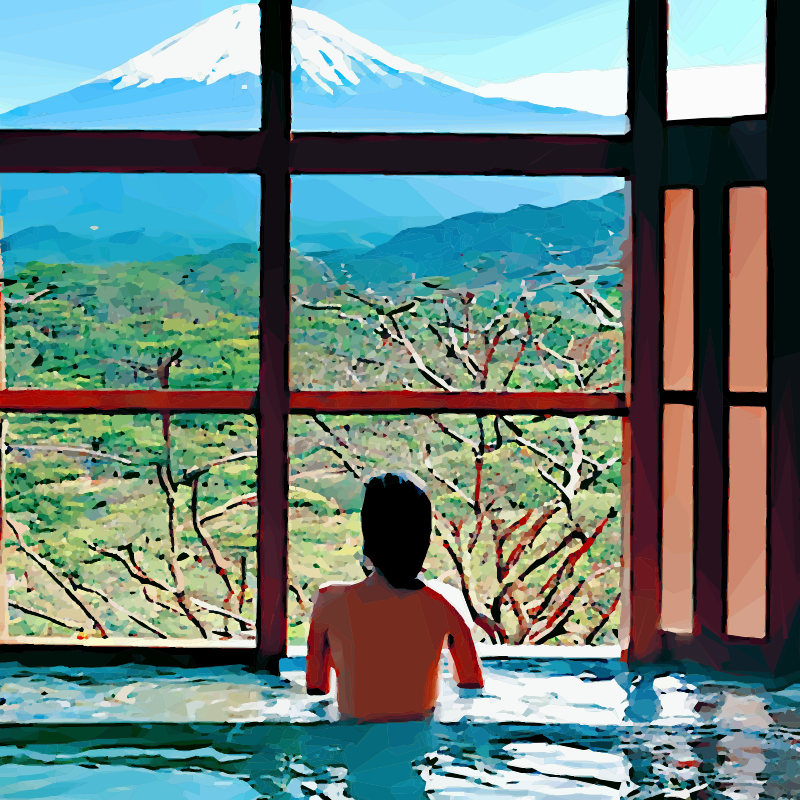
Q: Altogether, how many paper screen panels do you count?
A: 4